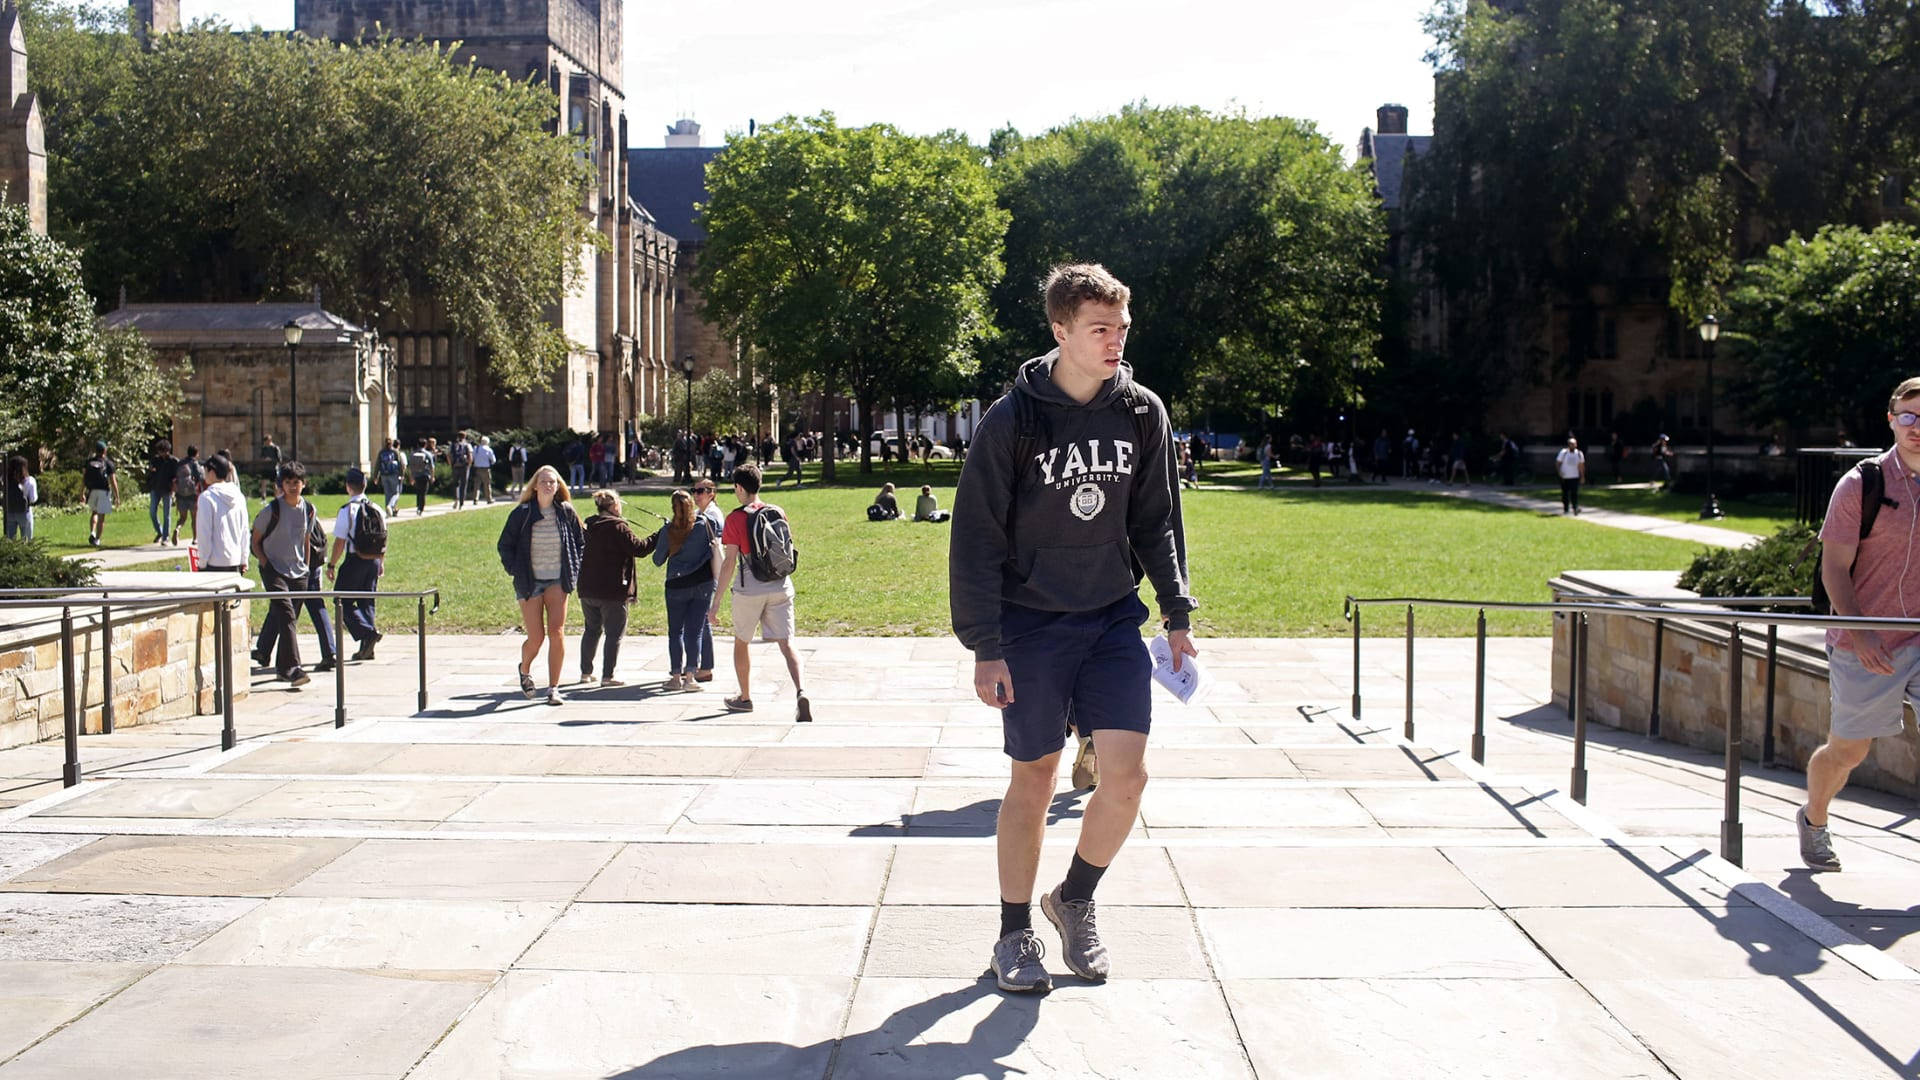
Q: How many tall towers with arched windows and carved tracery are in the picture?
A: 1